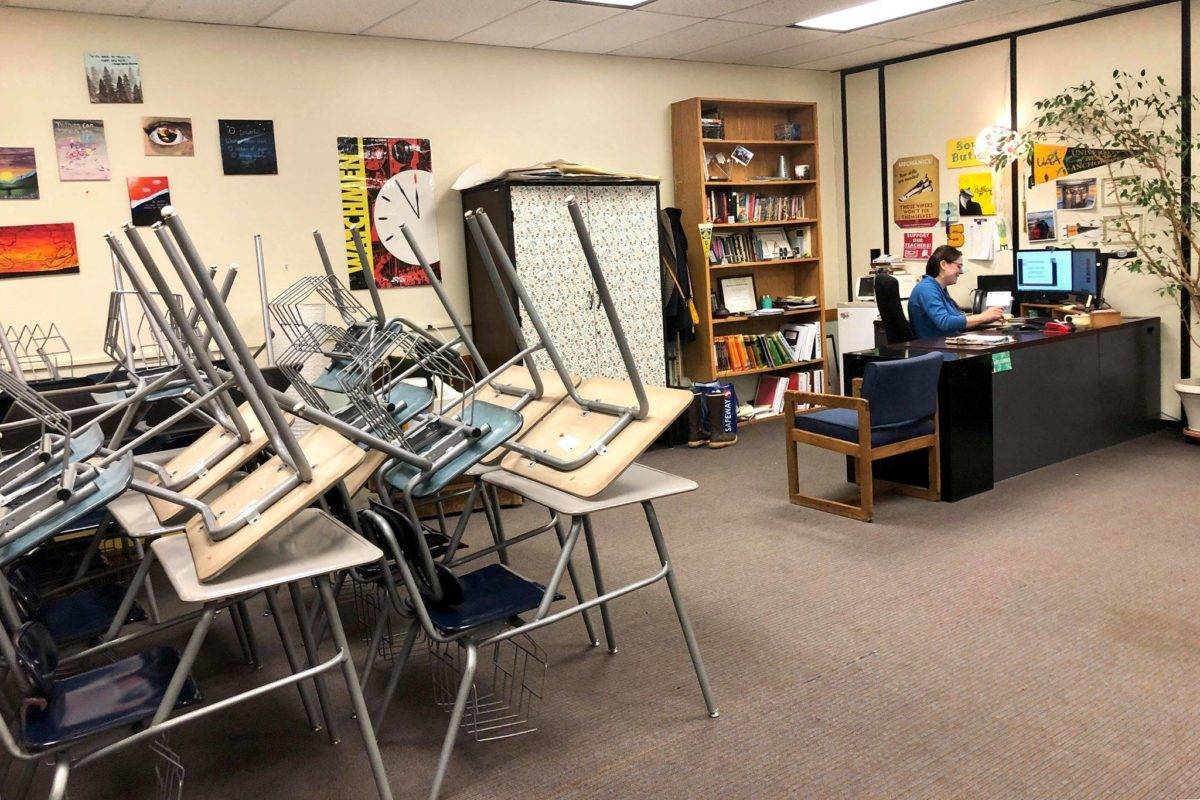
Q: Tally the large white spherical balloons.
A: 0